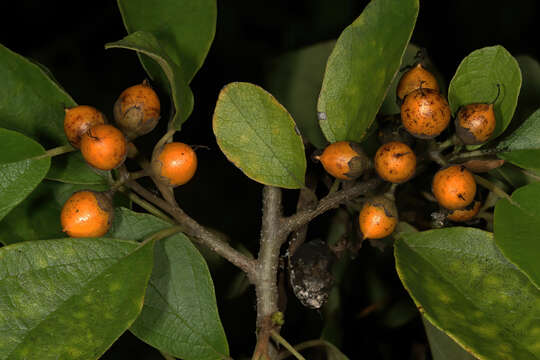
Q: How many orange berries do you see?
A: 13